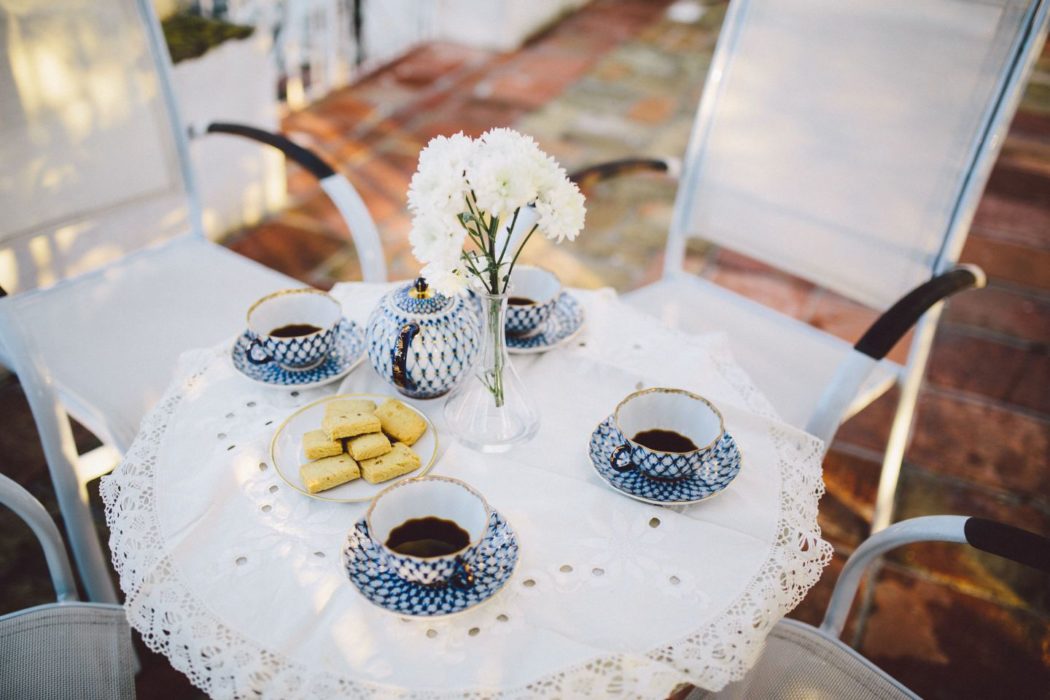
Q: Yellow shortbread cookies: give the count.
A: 7